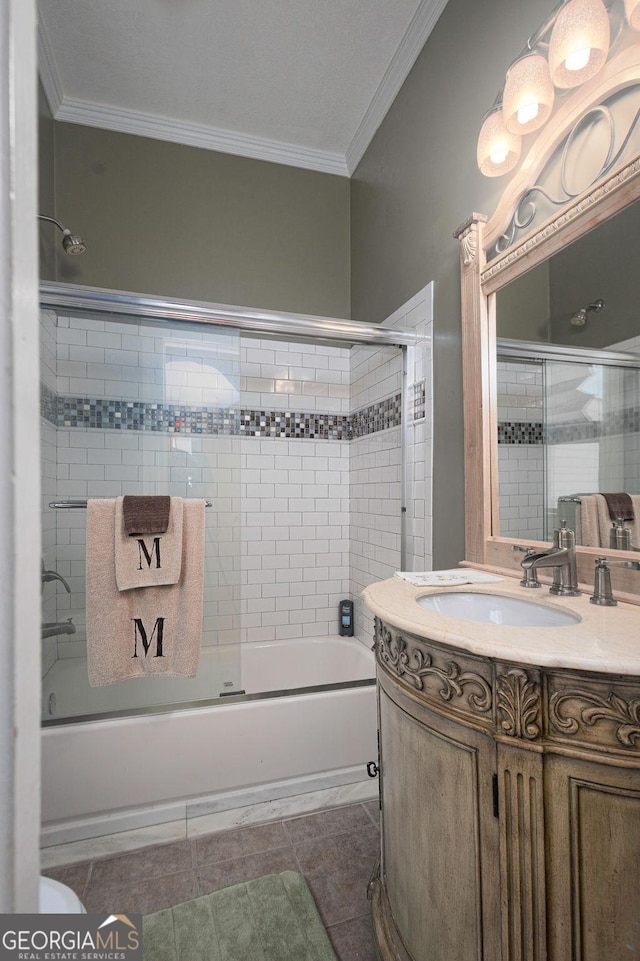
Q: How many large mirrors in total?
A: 1